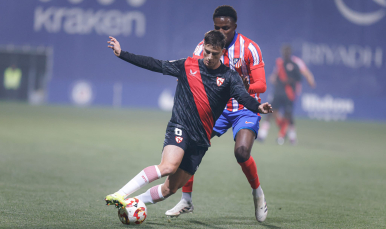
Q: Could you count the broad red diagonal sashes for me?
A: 2